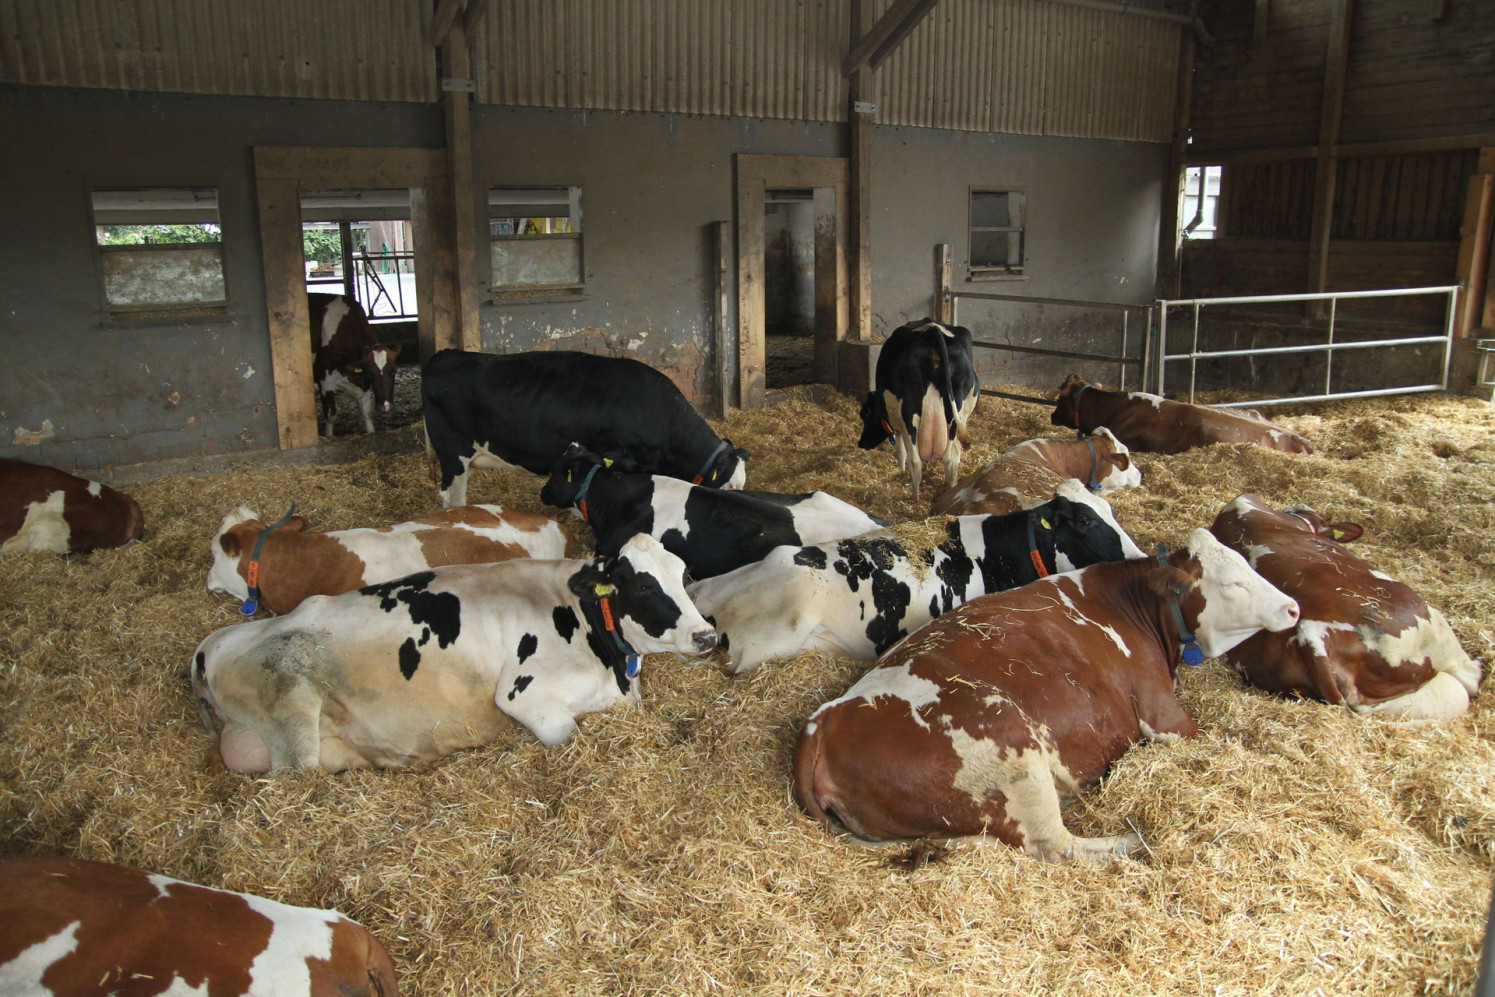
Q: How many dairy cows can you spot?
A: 13